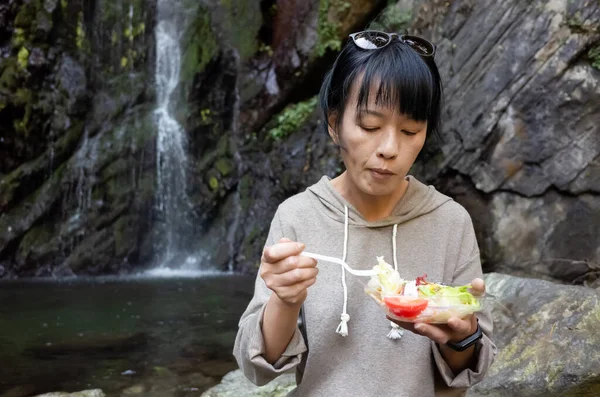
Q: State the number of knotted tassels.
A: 2